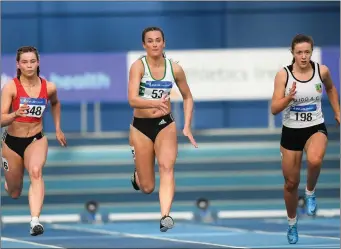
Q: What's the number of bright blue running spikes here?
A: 2